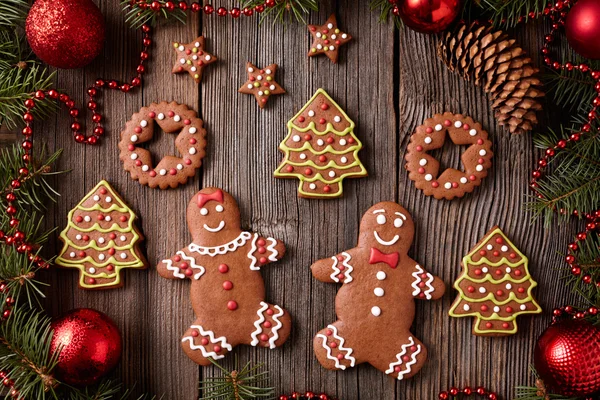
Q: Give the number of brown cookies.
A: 10